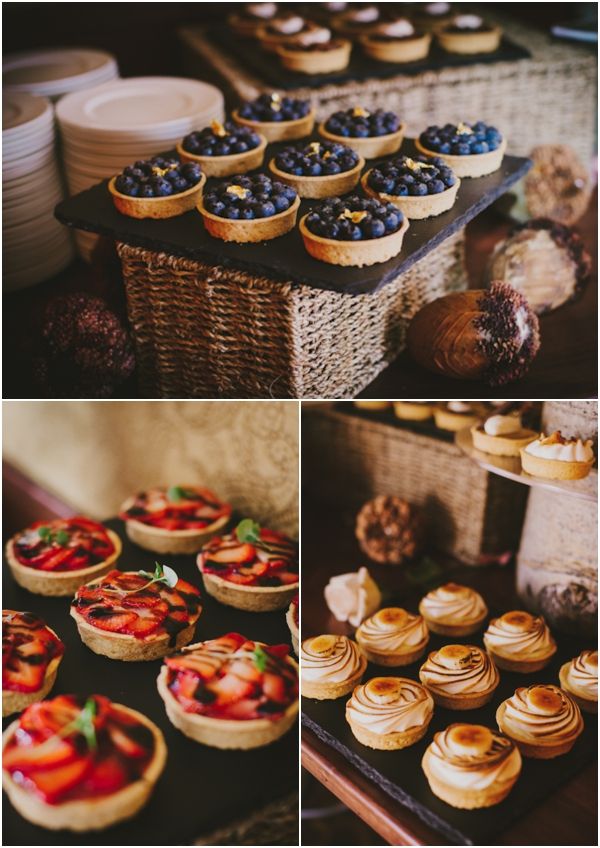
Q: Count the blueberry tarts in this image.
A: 9